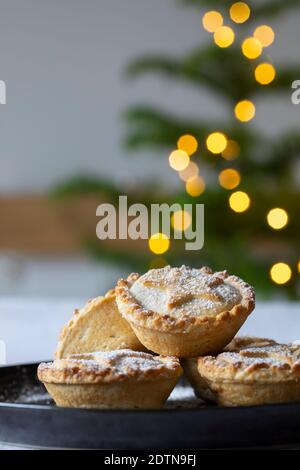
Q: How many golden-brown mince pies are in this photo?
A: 5